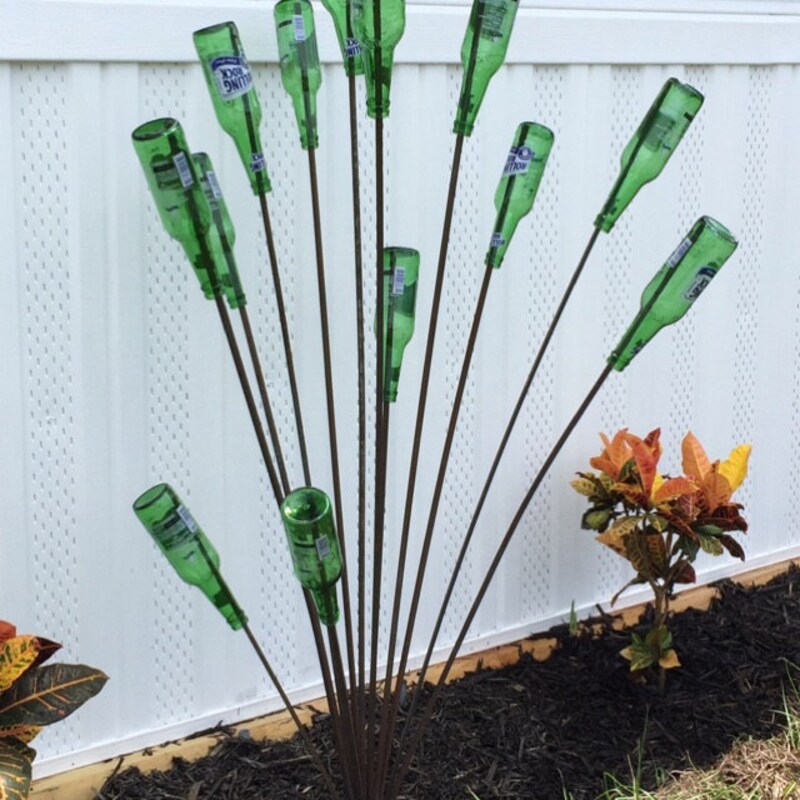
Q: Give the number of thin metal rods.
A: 13